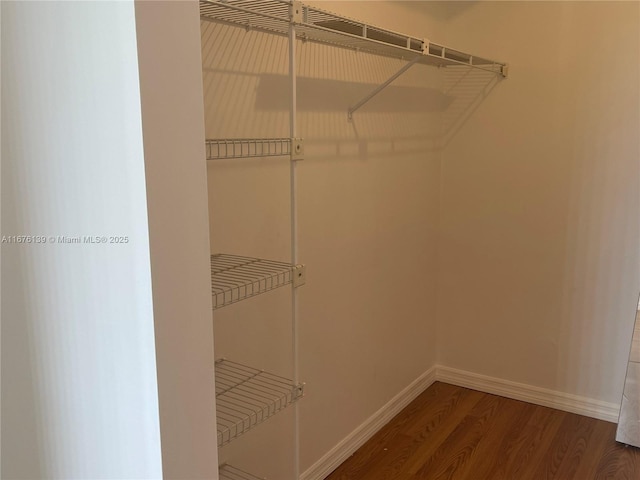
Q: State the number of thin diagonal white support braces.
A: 1